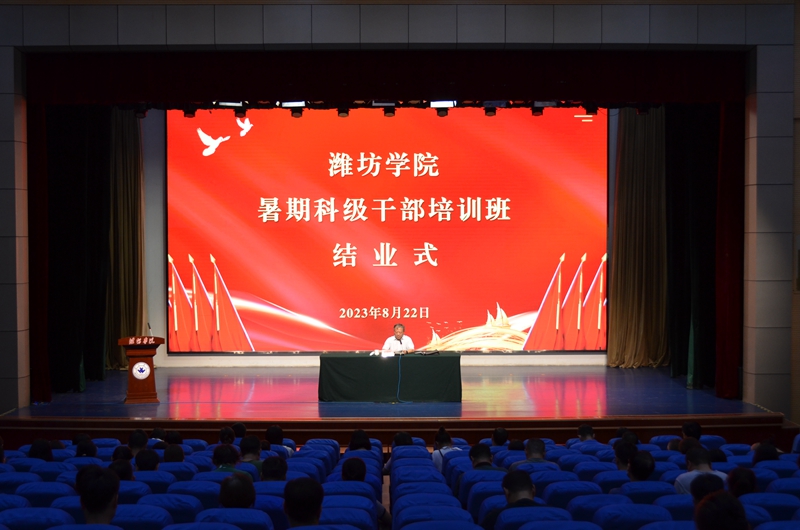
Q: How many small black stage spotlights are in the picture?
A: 11